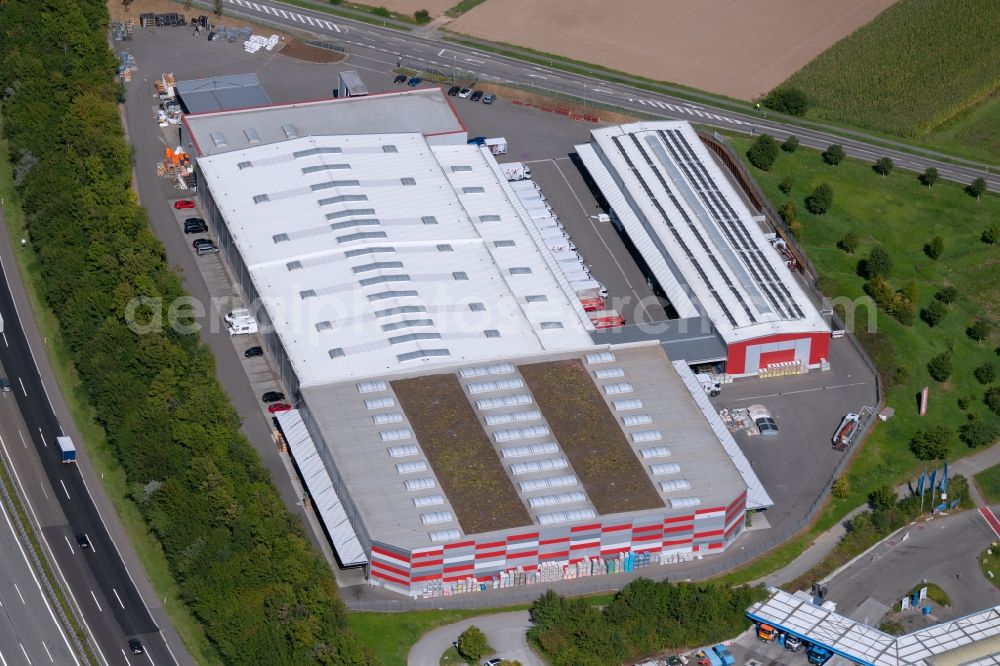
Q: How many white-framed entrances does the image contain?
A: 1